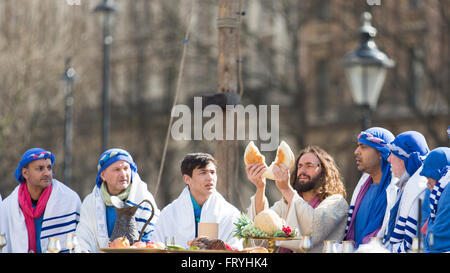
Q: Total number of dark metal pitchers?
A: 1